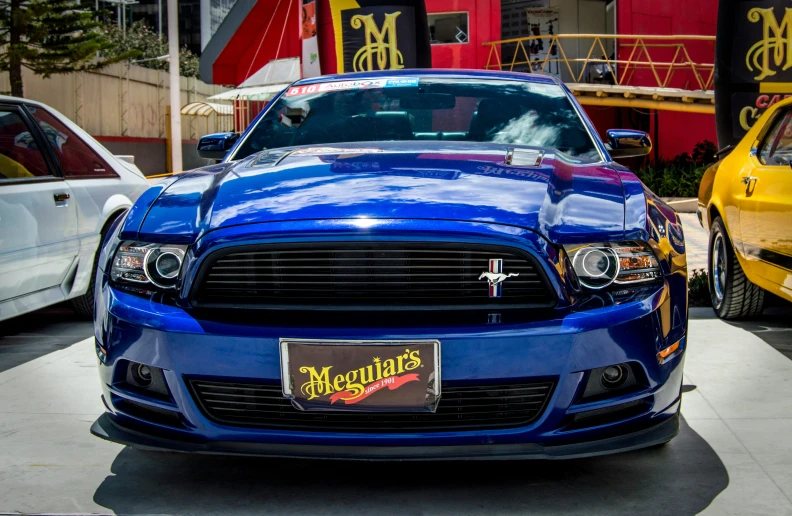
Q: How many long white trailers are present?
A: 0